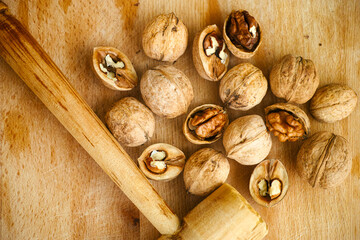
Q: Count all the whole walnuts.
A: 9